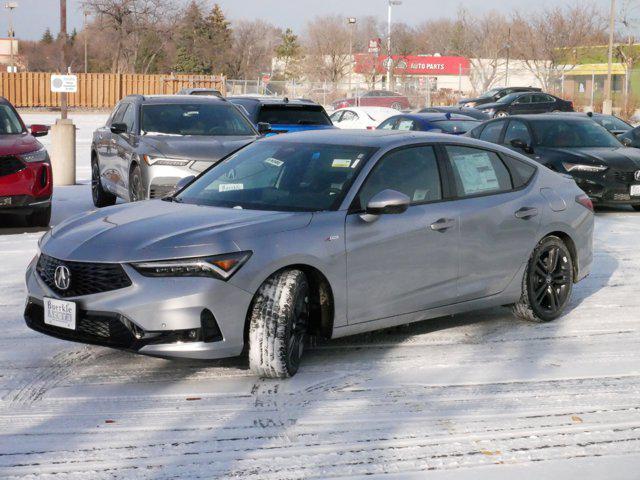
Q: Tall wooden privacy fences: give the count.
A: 1